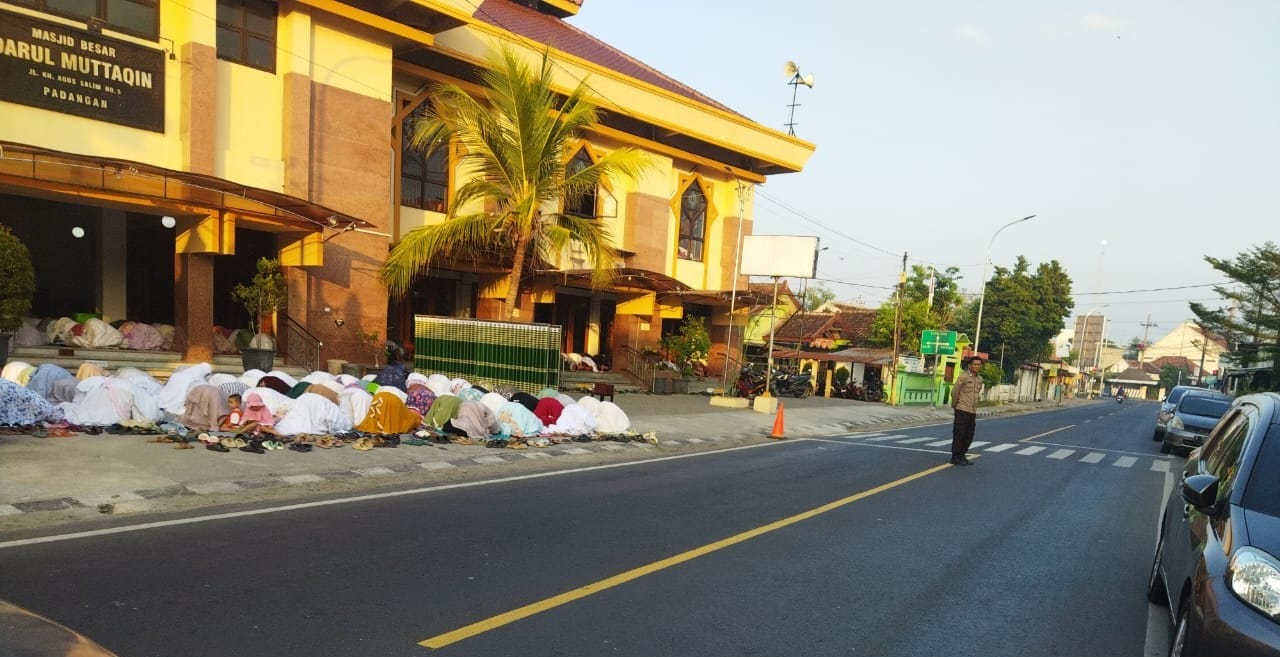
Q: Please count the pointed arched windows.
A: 3